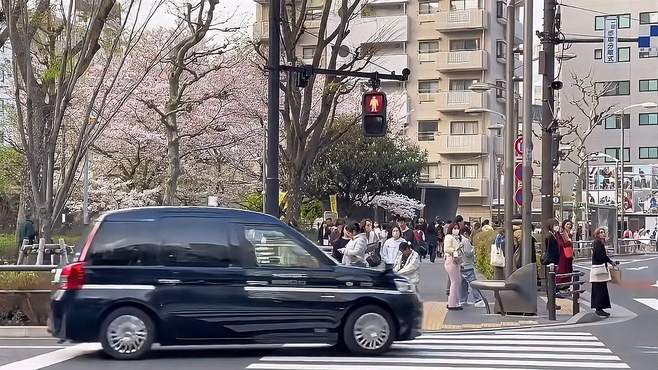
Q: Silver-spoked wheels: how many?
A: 2